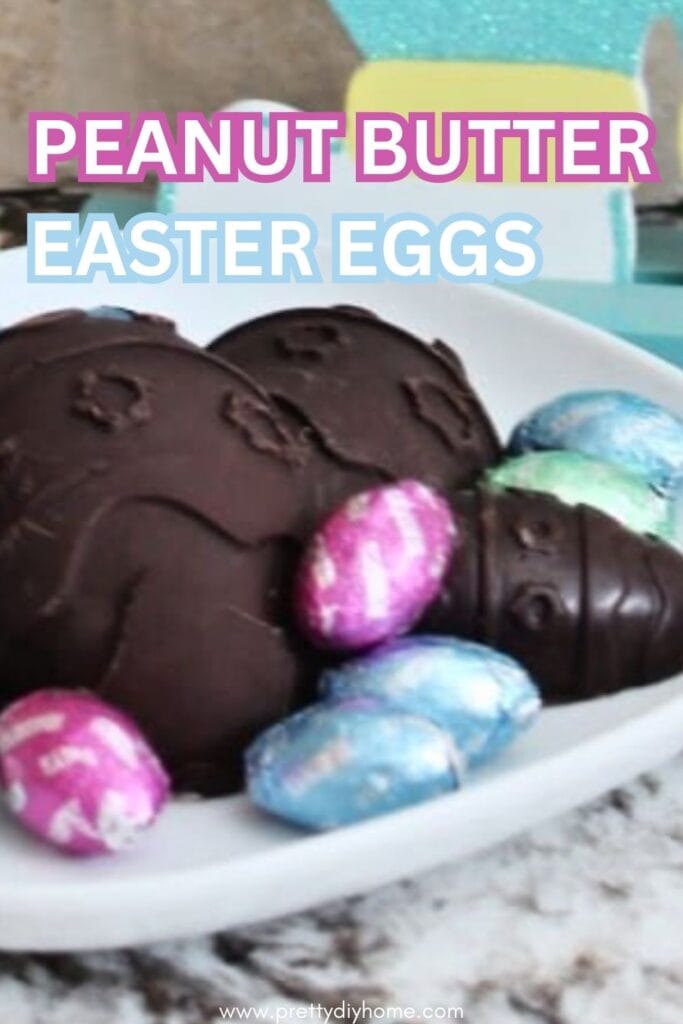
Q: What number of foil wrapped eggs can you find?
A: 6